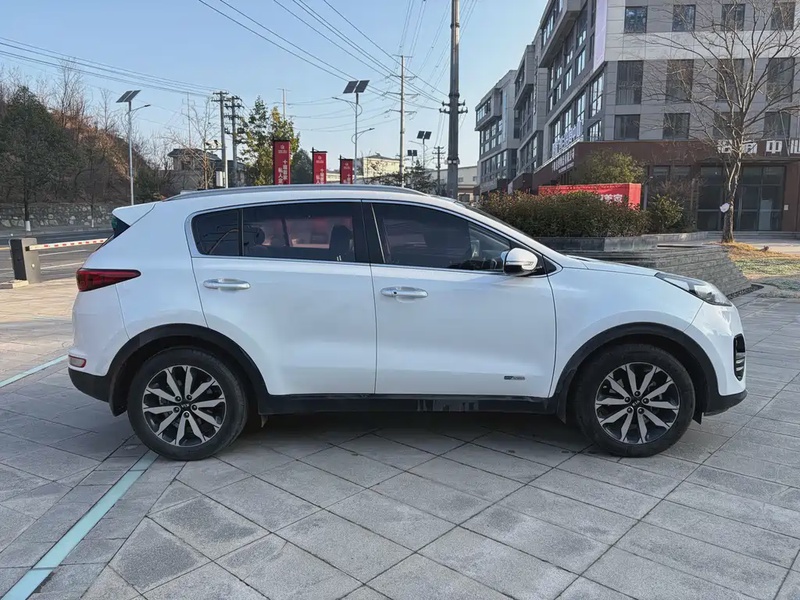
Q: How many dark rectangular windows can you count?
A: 12